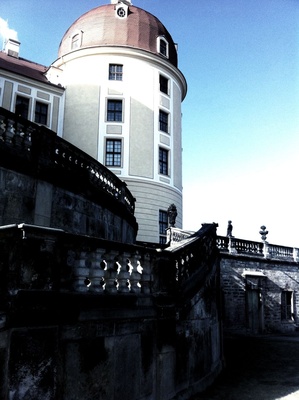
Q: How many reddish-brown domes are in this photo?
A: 1